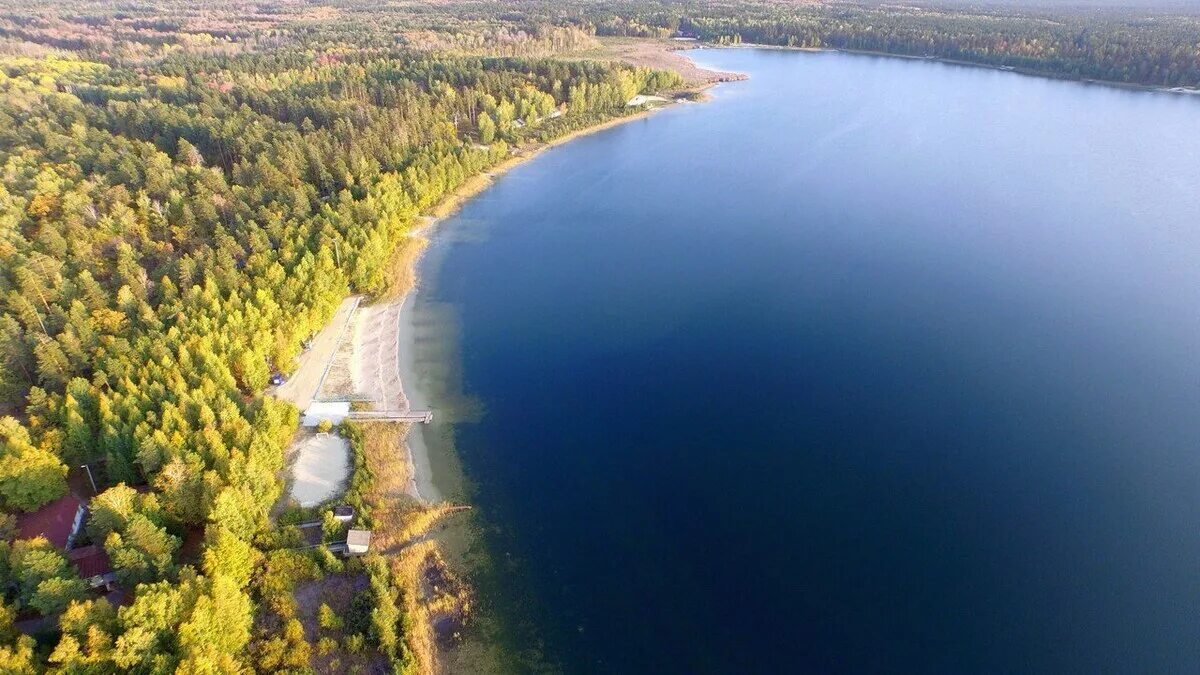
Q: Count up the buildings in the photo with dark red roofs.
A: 2